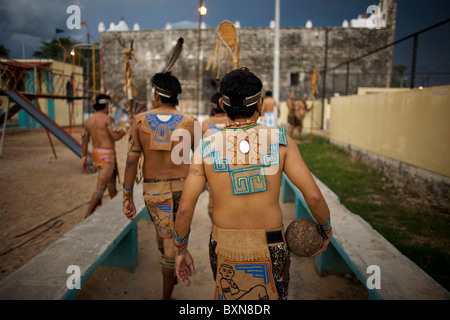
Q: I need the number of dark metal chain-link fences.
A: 1